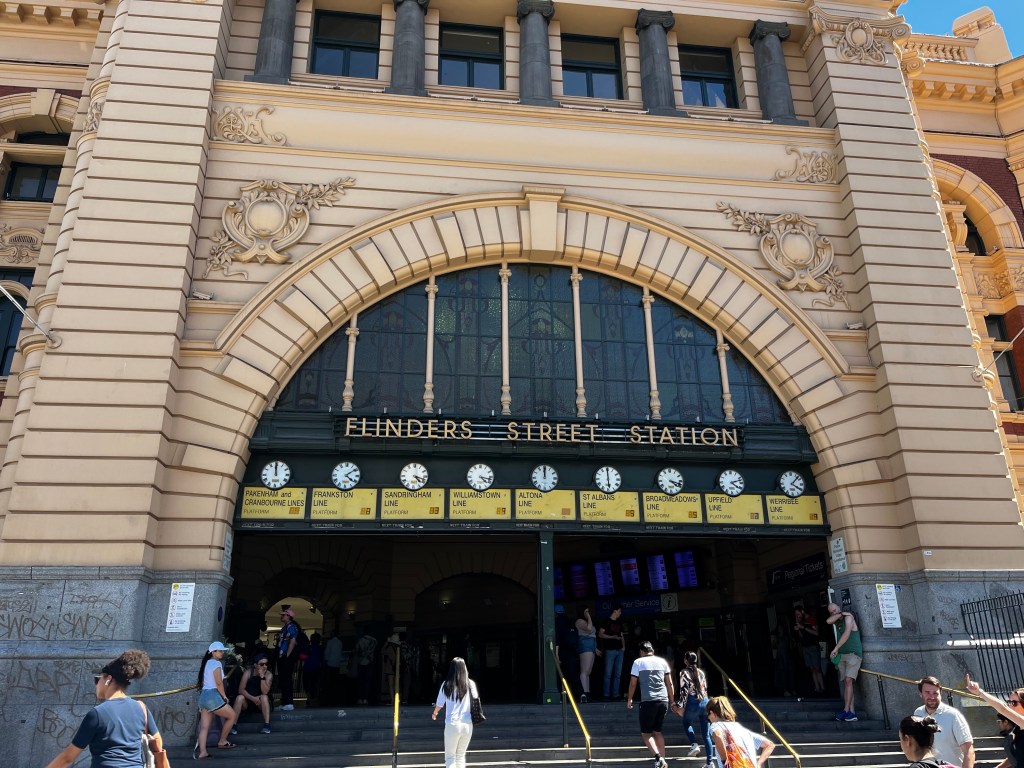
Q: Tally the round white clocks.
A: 9